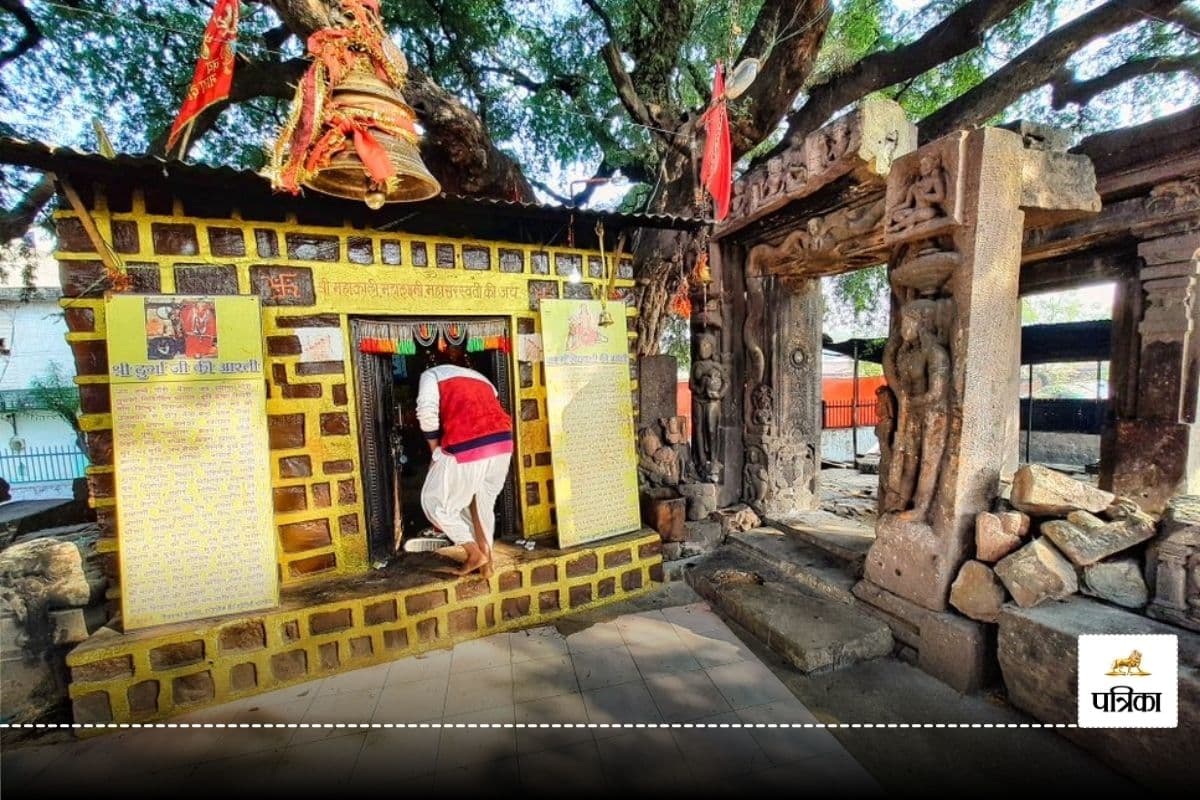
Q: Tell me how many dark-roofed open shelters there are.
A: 1